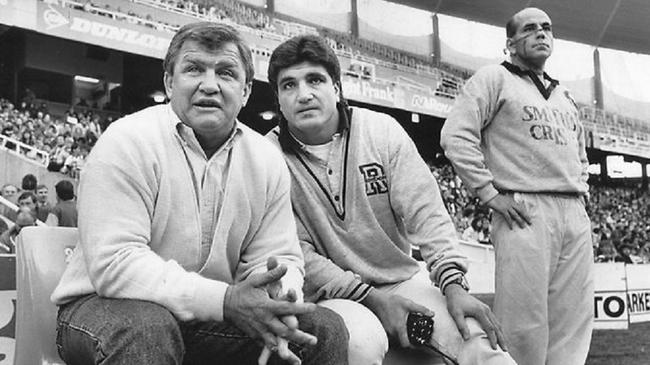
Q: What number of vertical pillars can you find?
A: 4